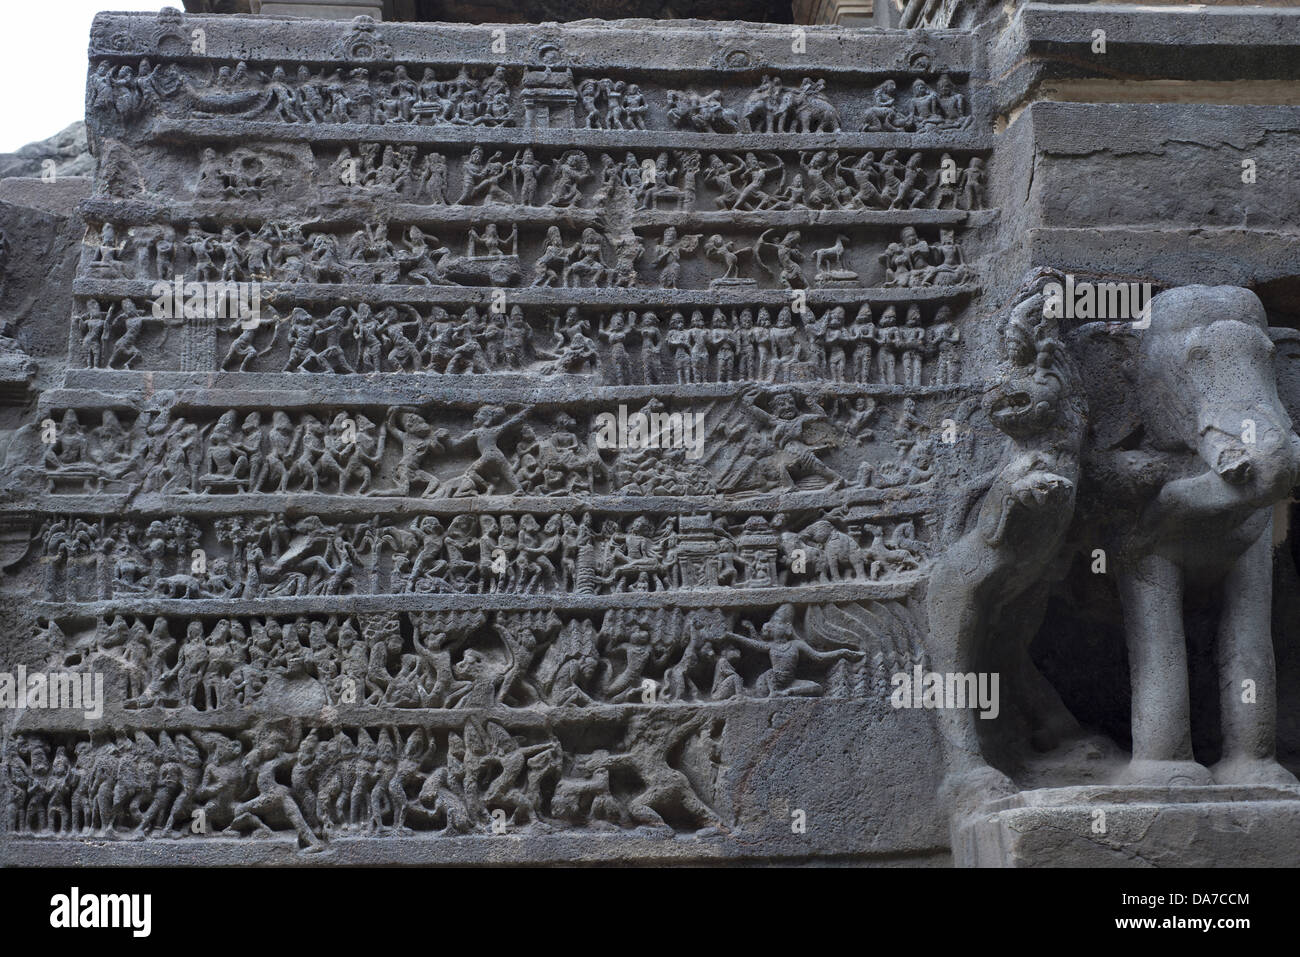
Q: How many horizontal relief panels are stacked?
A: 8